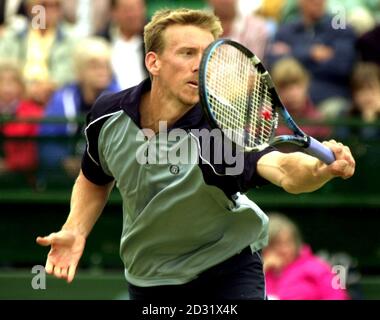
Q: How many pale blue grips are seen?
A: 1